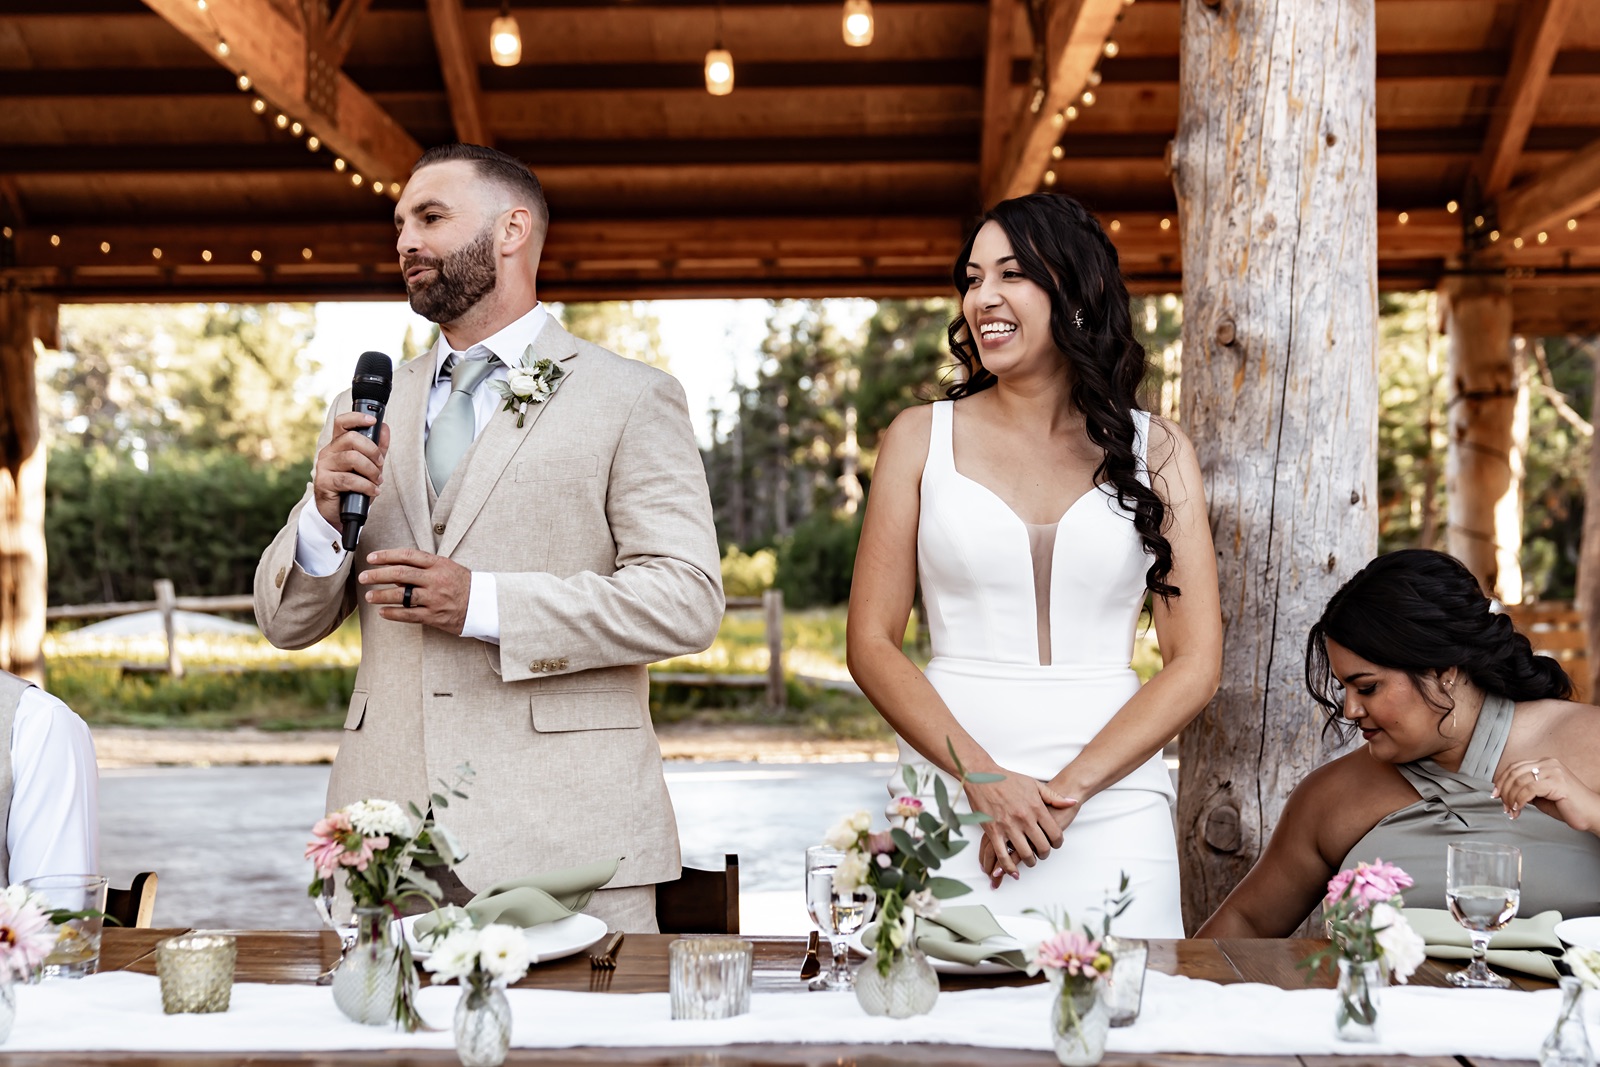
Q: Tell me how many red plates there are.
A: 0